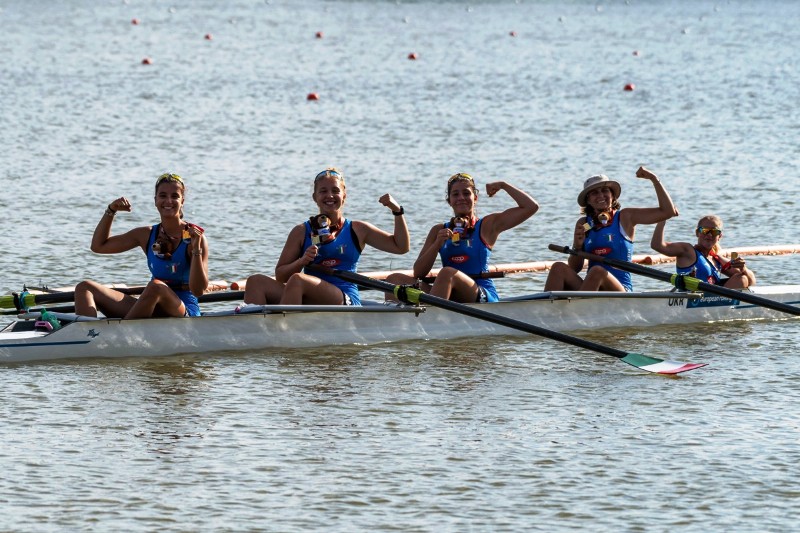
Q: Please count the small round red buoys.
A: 9